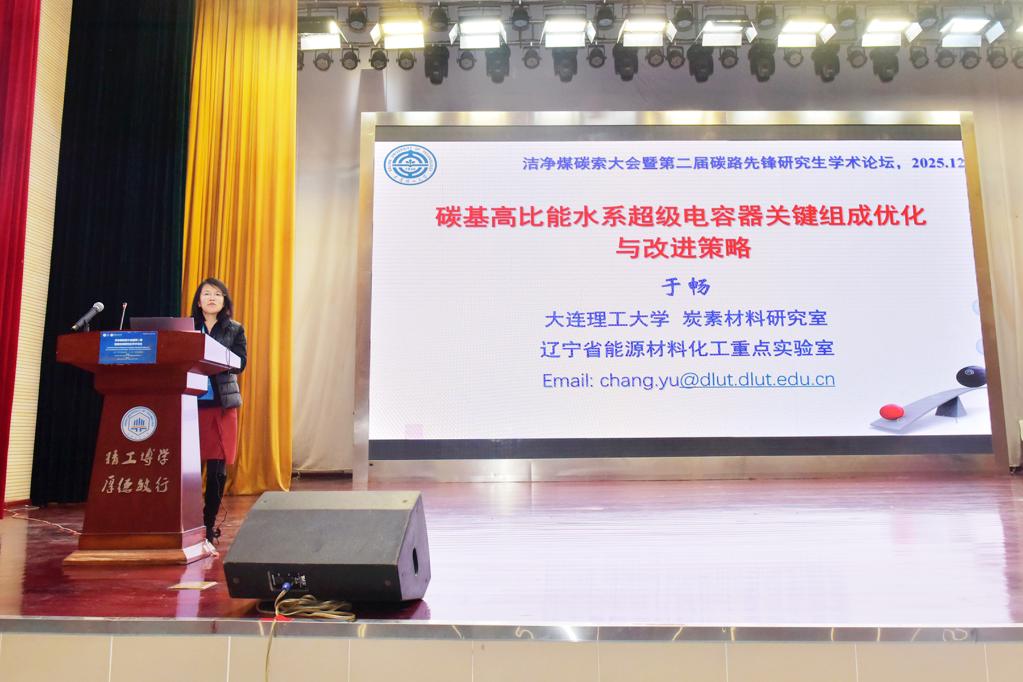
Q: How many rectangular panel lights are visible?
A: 9